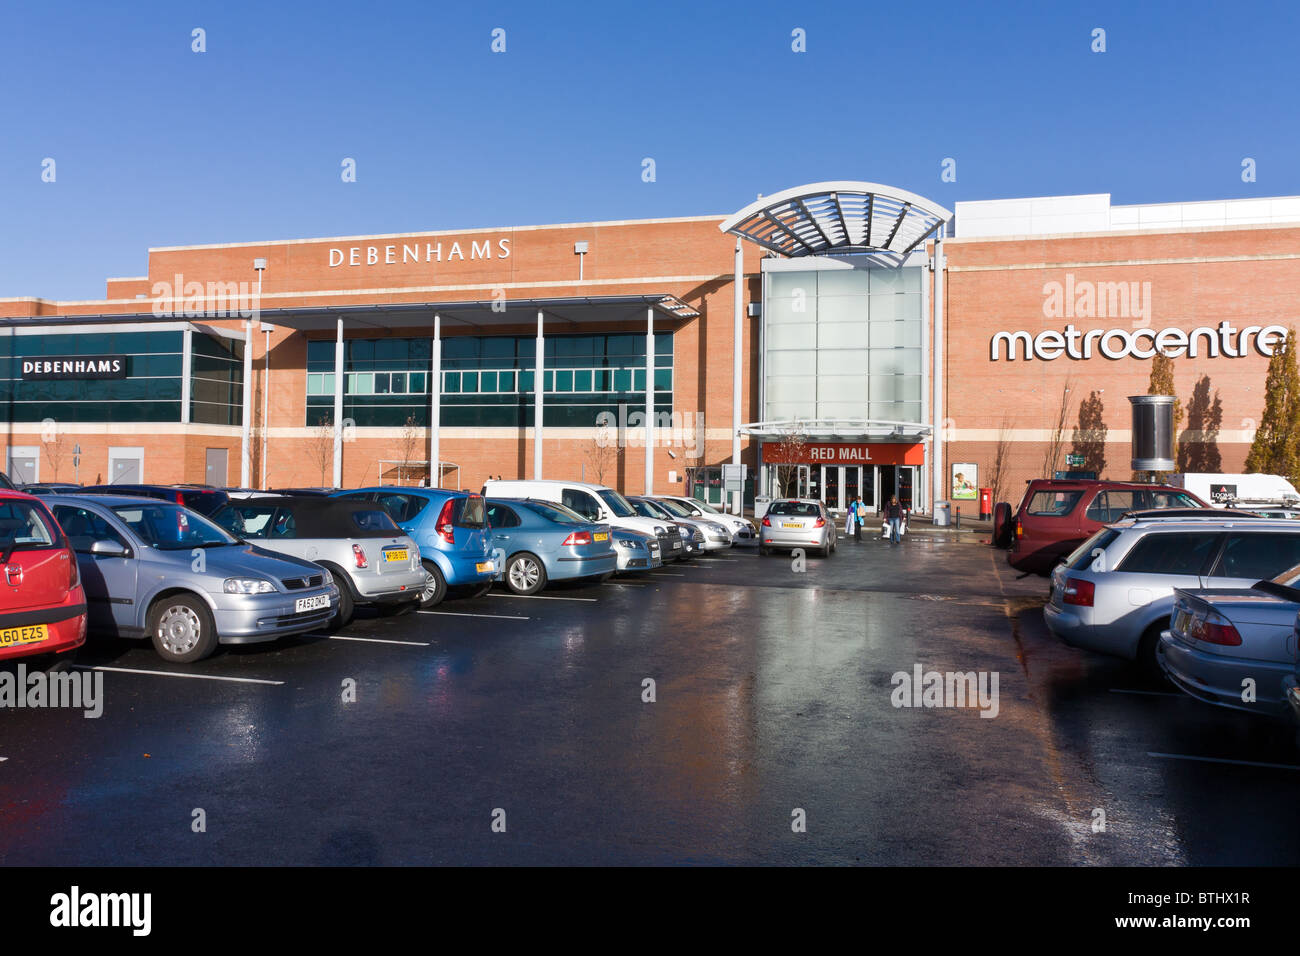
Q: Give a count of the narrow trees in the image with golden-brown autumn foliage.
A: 2